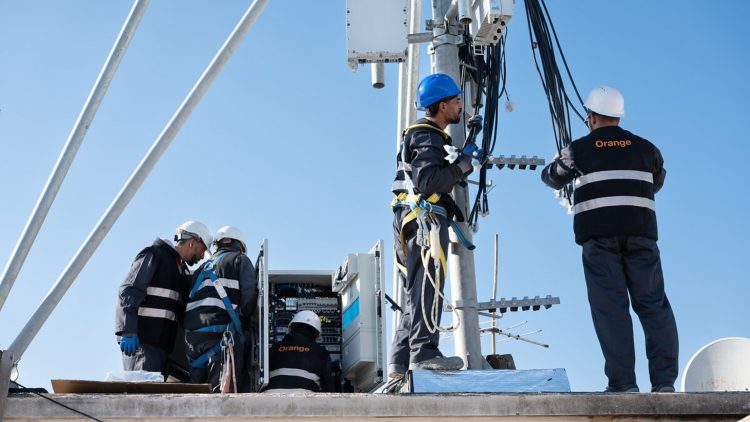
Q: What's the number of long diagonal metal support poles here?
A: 2